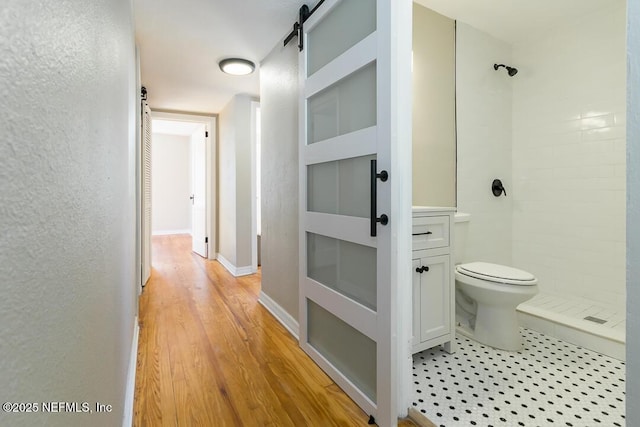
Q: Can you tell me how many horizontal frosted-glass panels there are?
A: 5